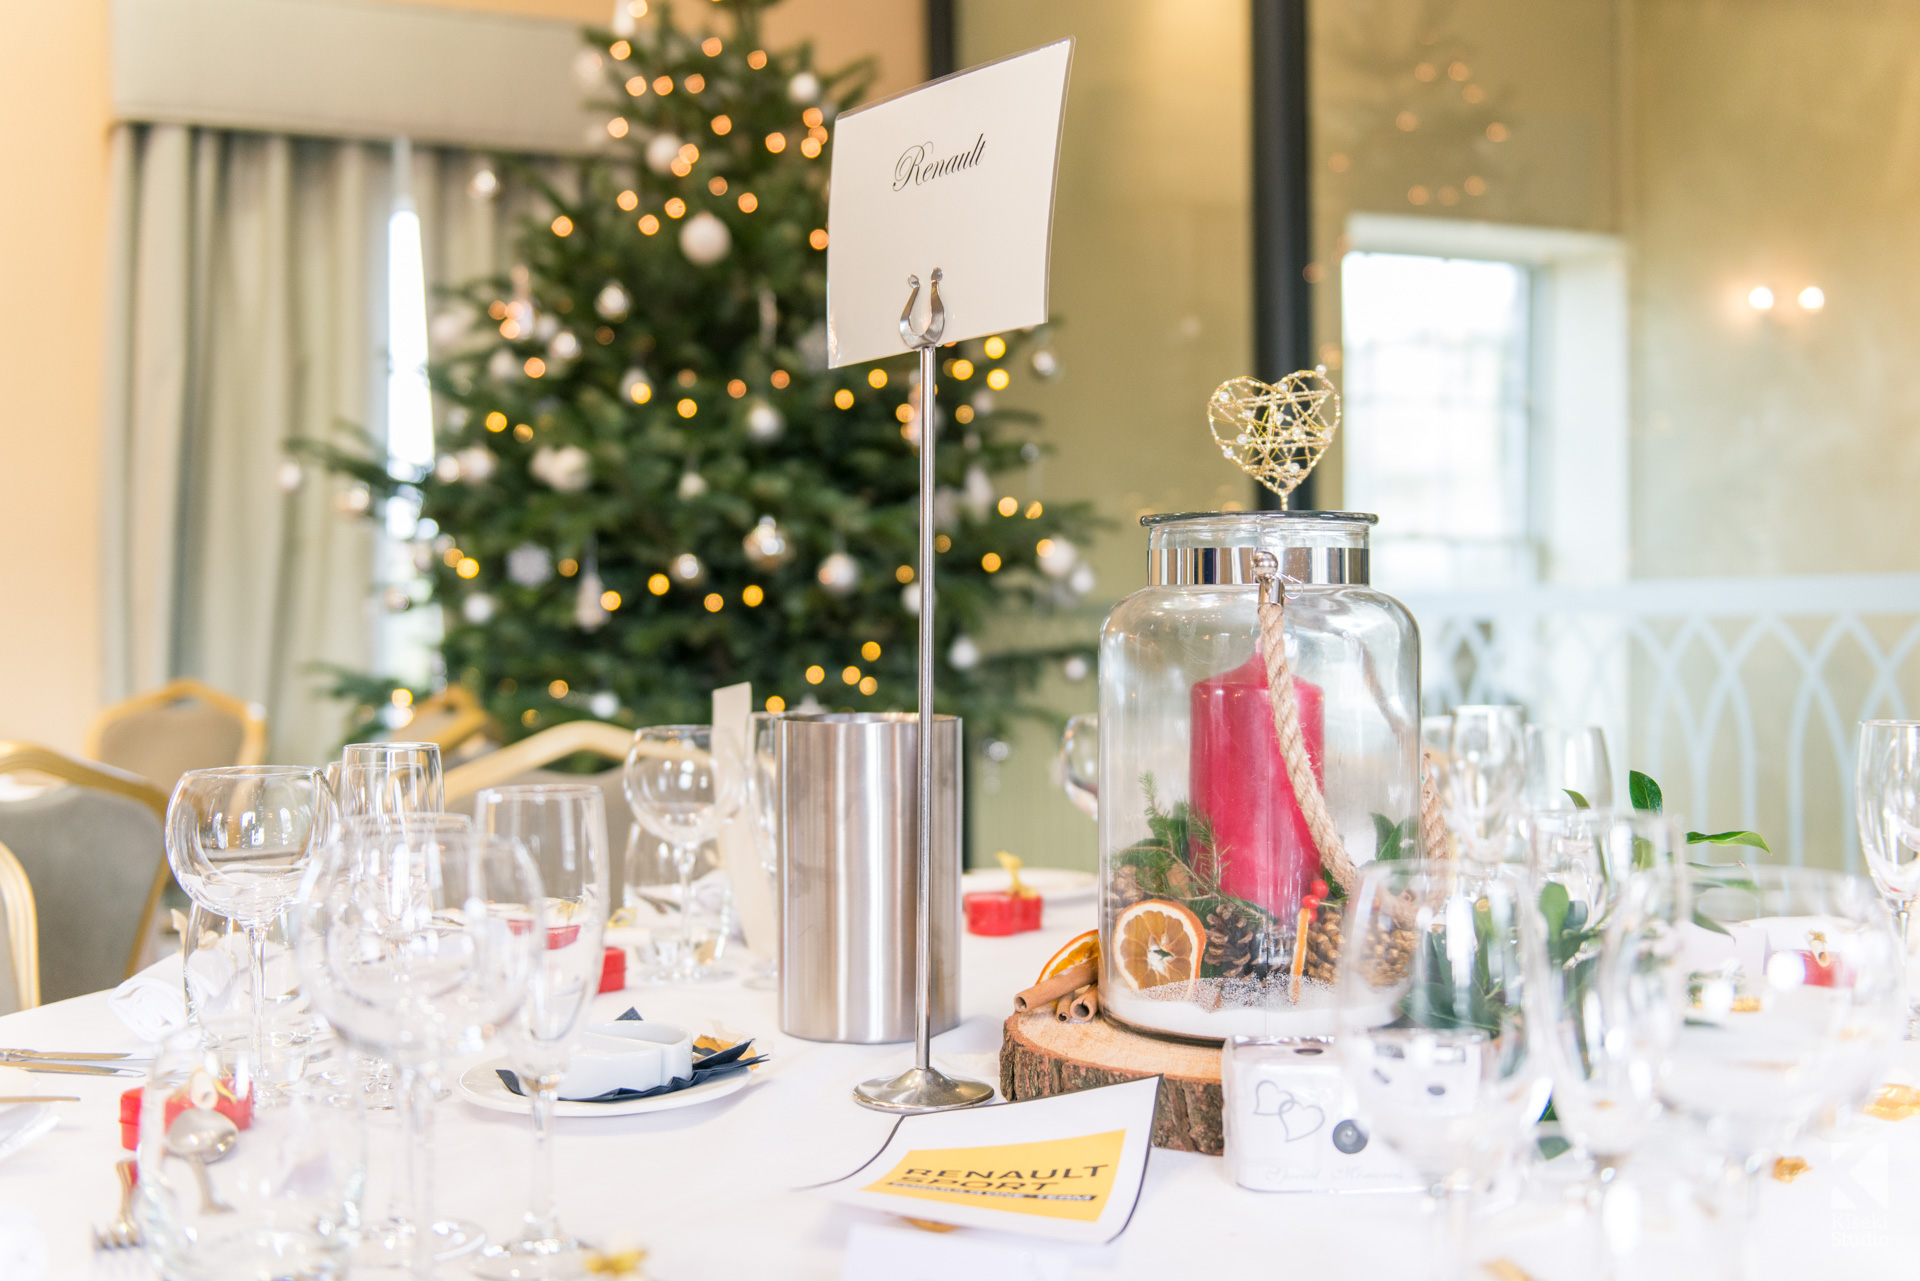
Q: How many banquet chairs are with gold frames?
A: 5